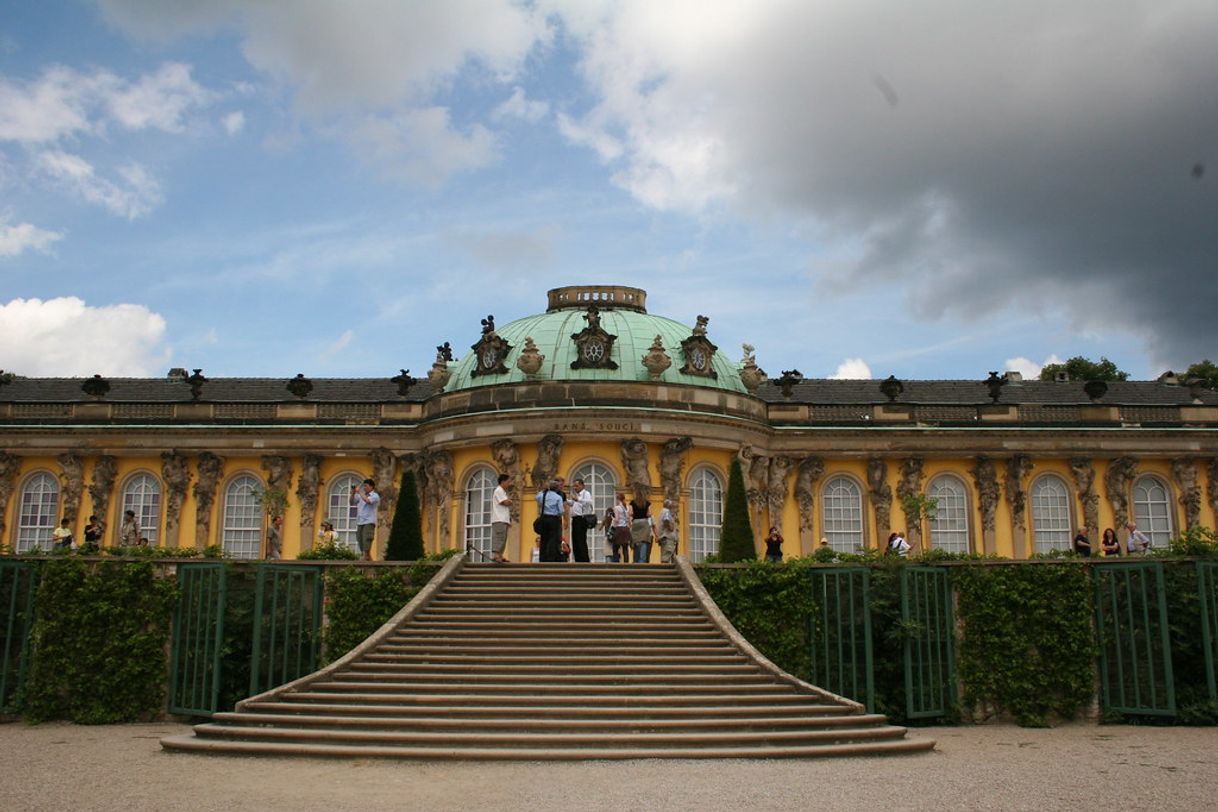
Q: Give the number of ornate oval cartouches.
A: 3